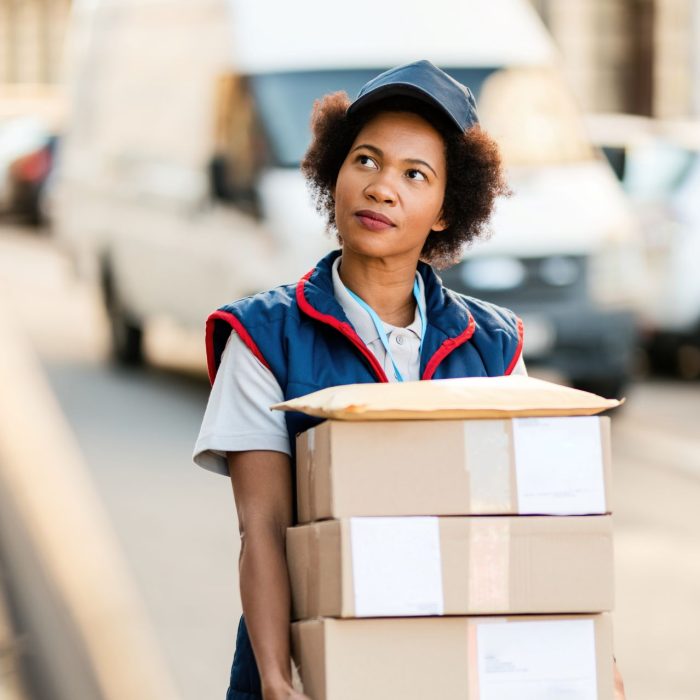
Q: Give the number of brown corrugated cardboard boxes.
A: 3